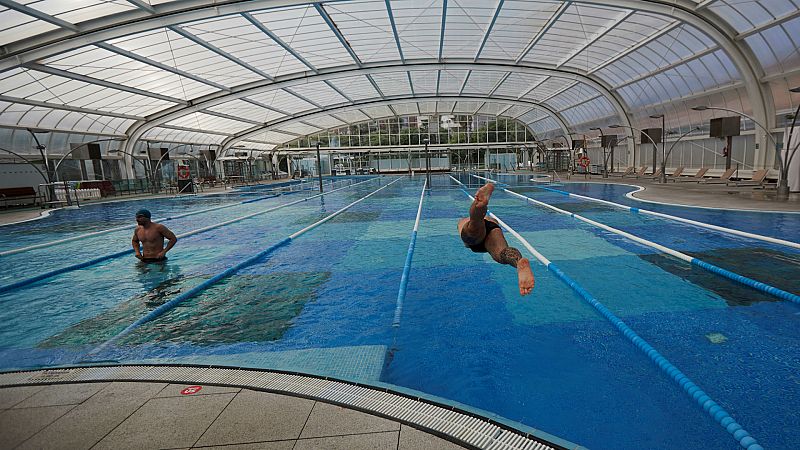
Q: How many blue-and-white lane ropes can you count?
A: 7